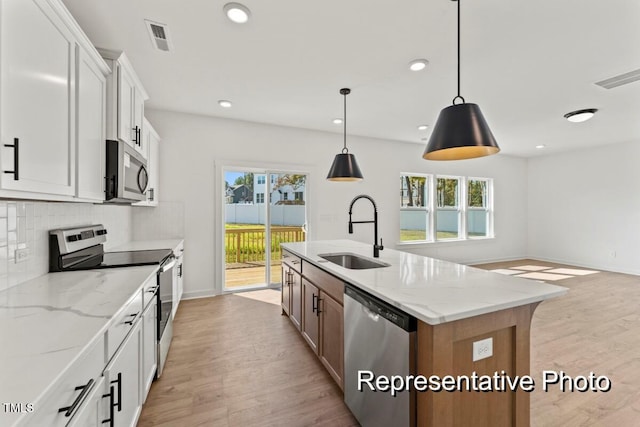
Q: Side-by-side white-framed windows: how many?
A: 3